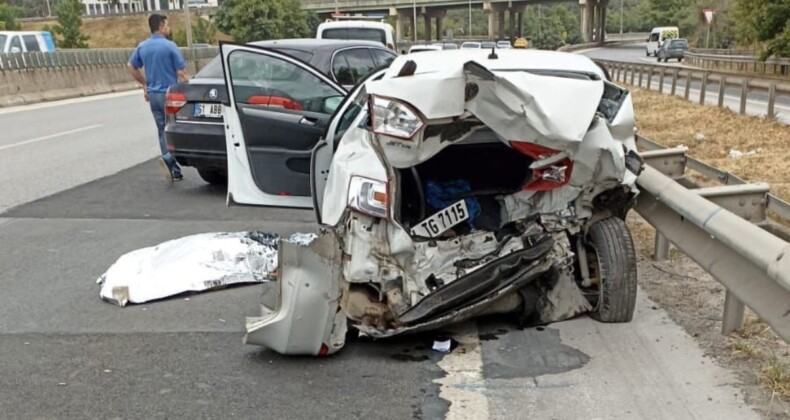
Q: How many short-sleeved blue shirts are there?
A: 1